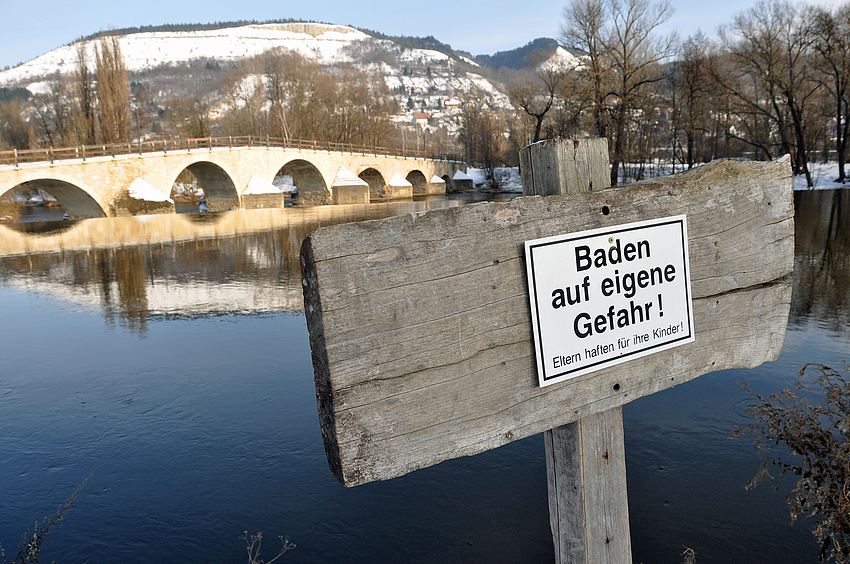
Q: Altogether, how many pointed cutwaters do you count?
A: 6